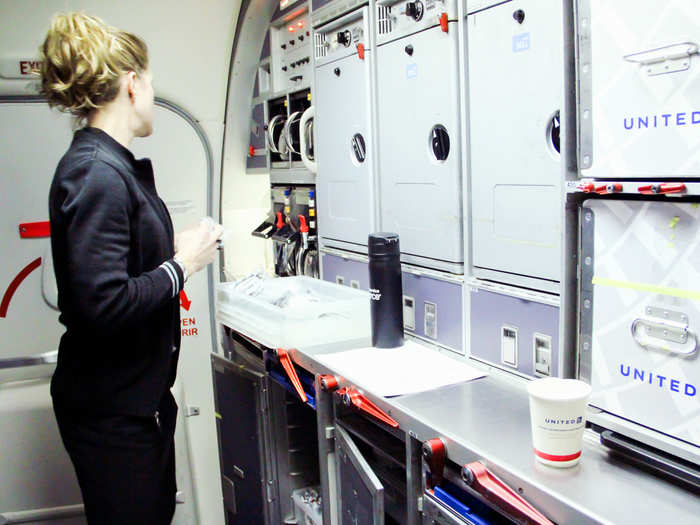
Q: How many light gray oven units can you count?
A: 3